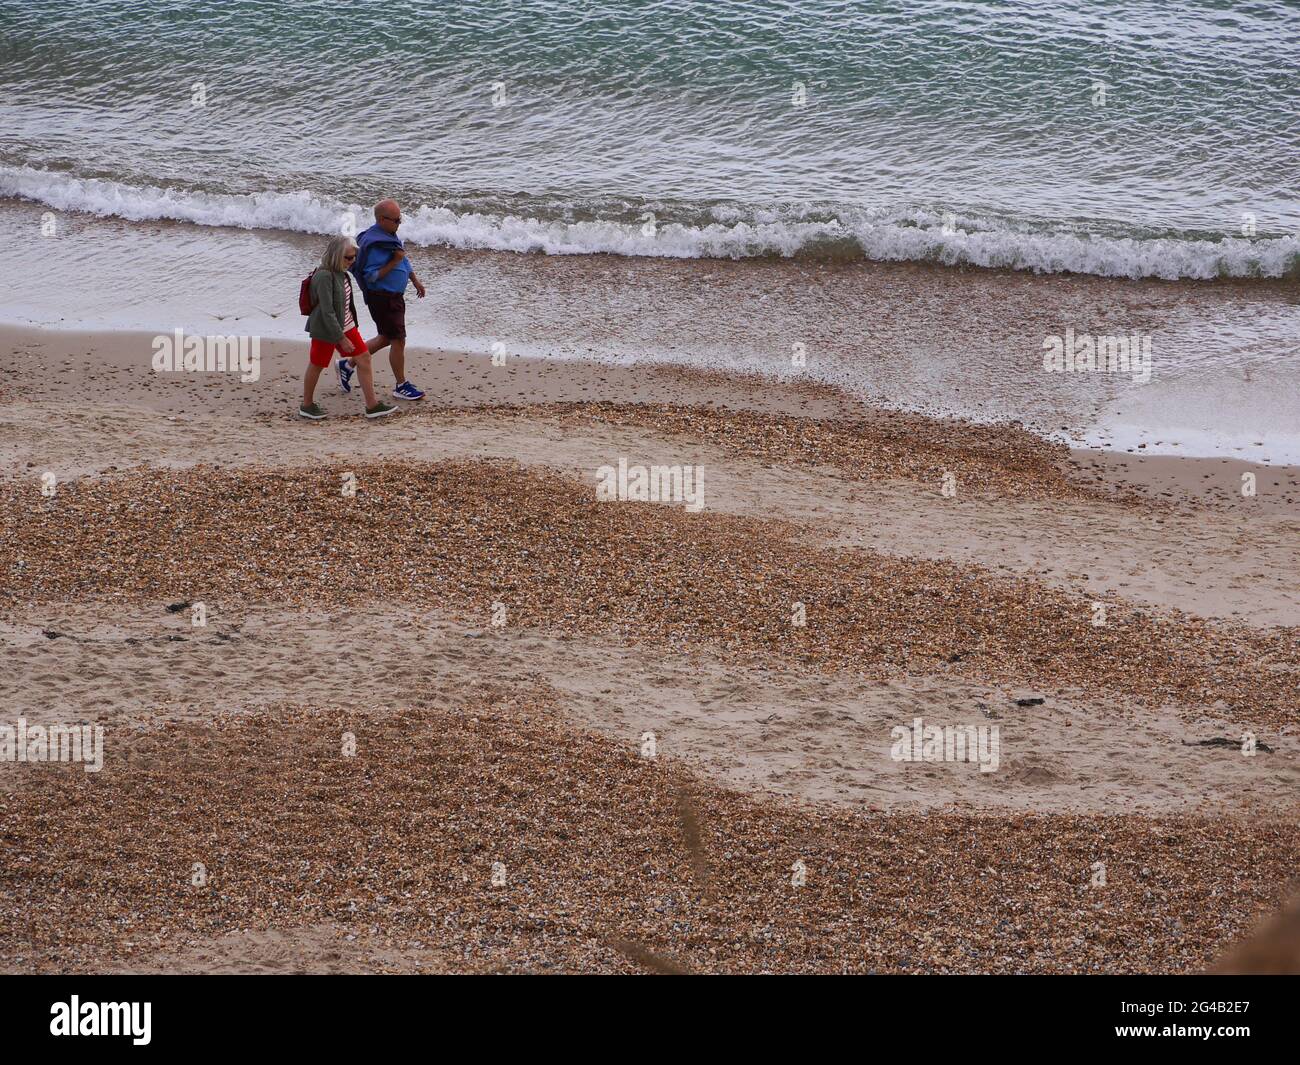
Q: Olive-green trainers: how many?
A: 2